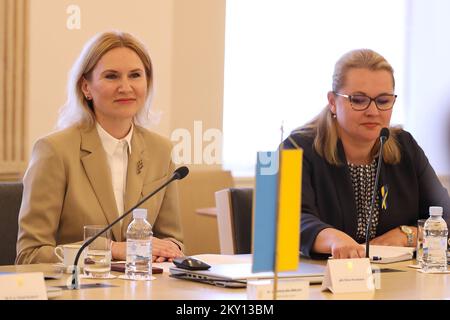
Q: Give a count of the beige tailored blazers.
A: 1